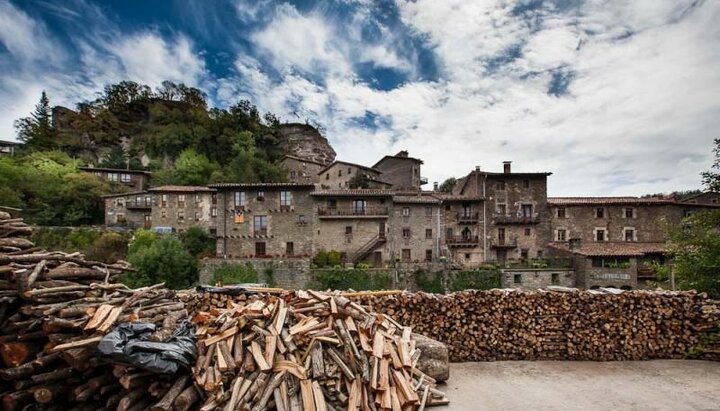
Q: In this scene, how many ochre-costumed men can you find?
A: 0